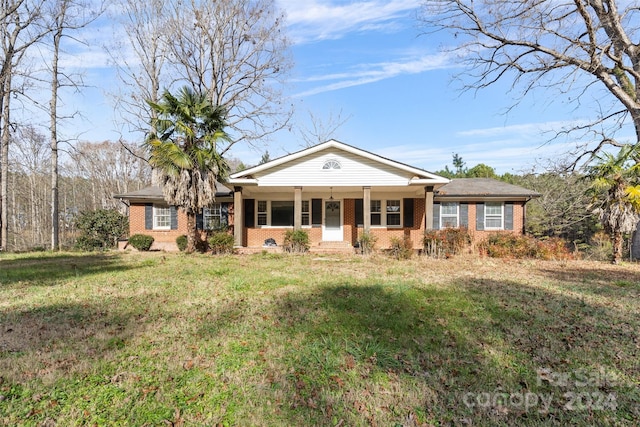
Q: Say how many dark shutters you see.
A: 12